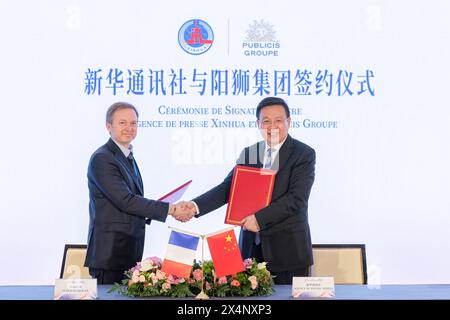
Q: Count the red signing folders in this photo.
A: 2